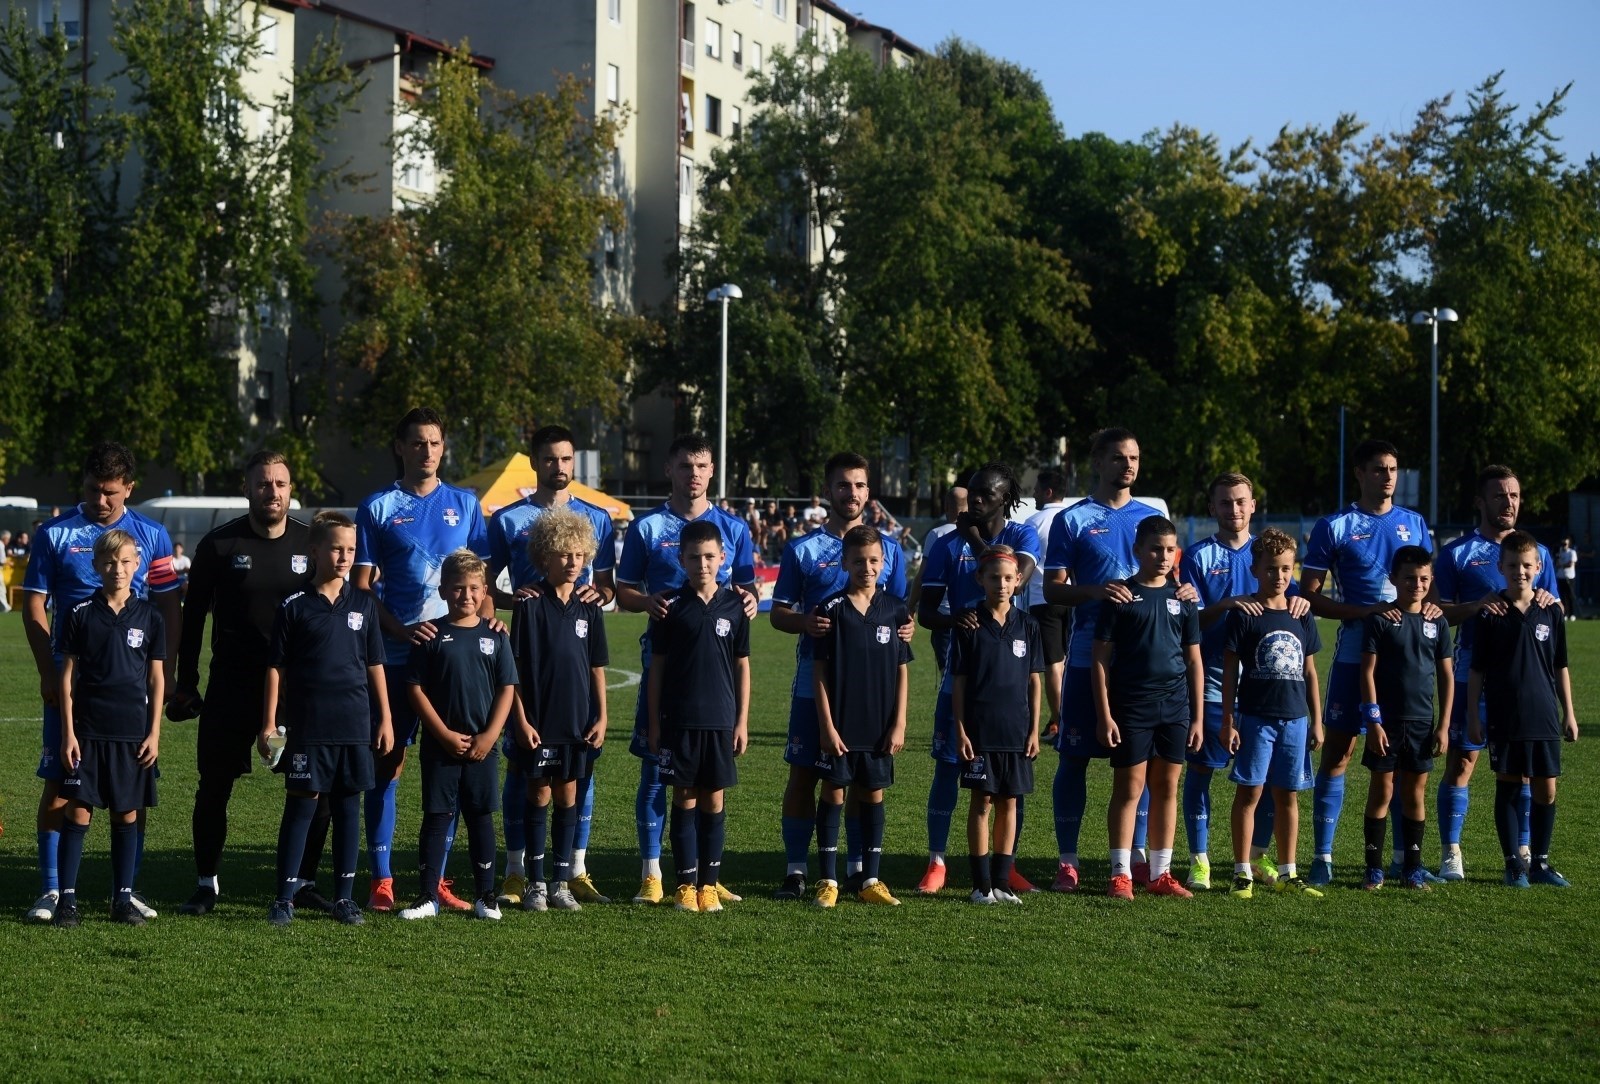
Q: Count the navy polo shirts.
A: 7